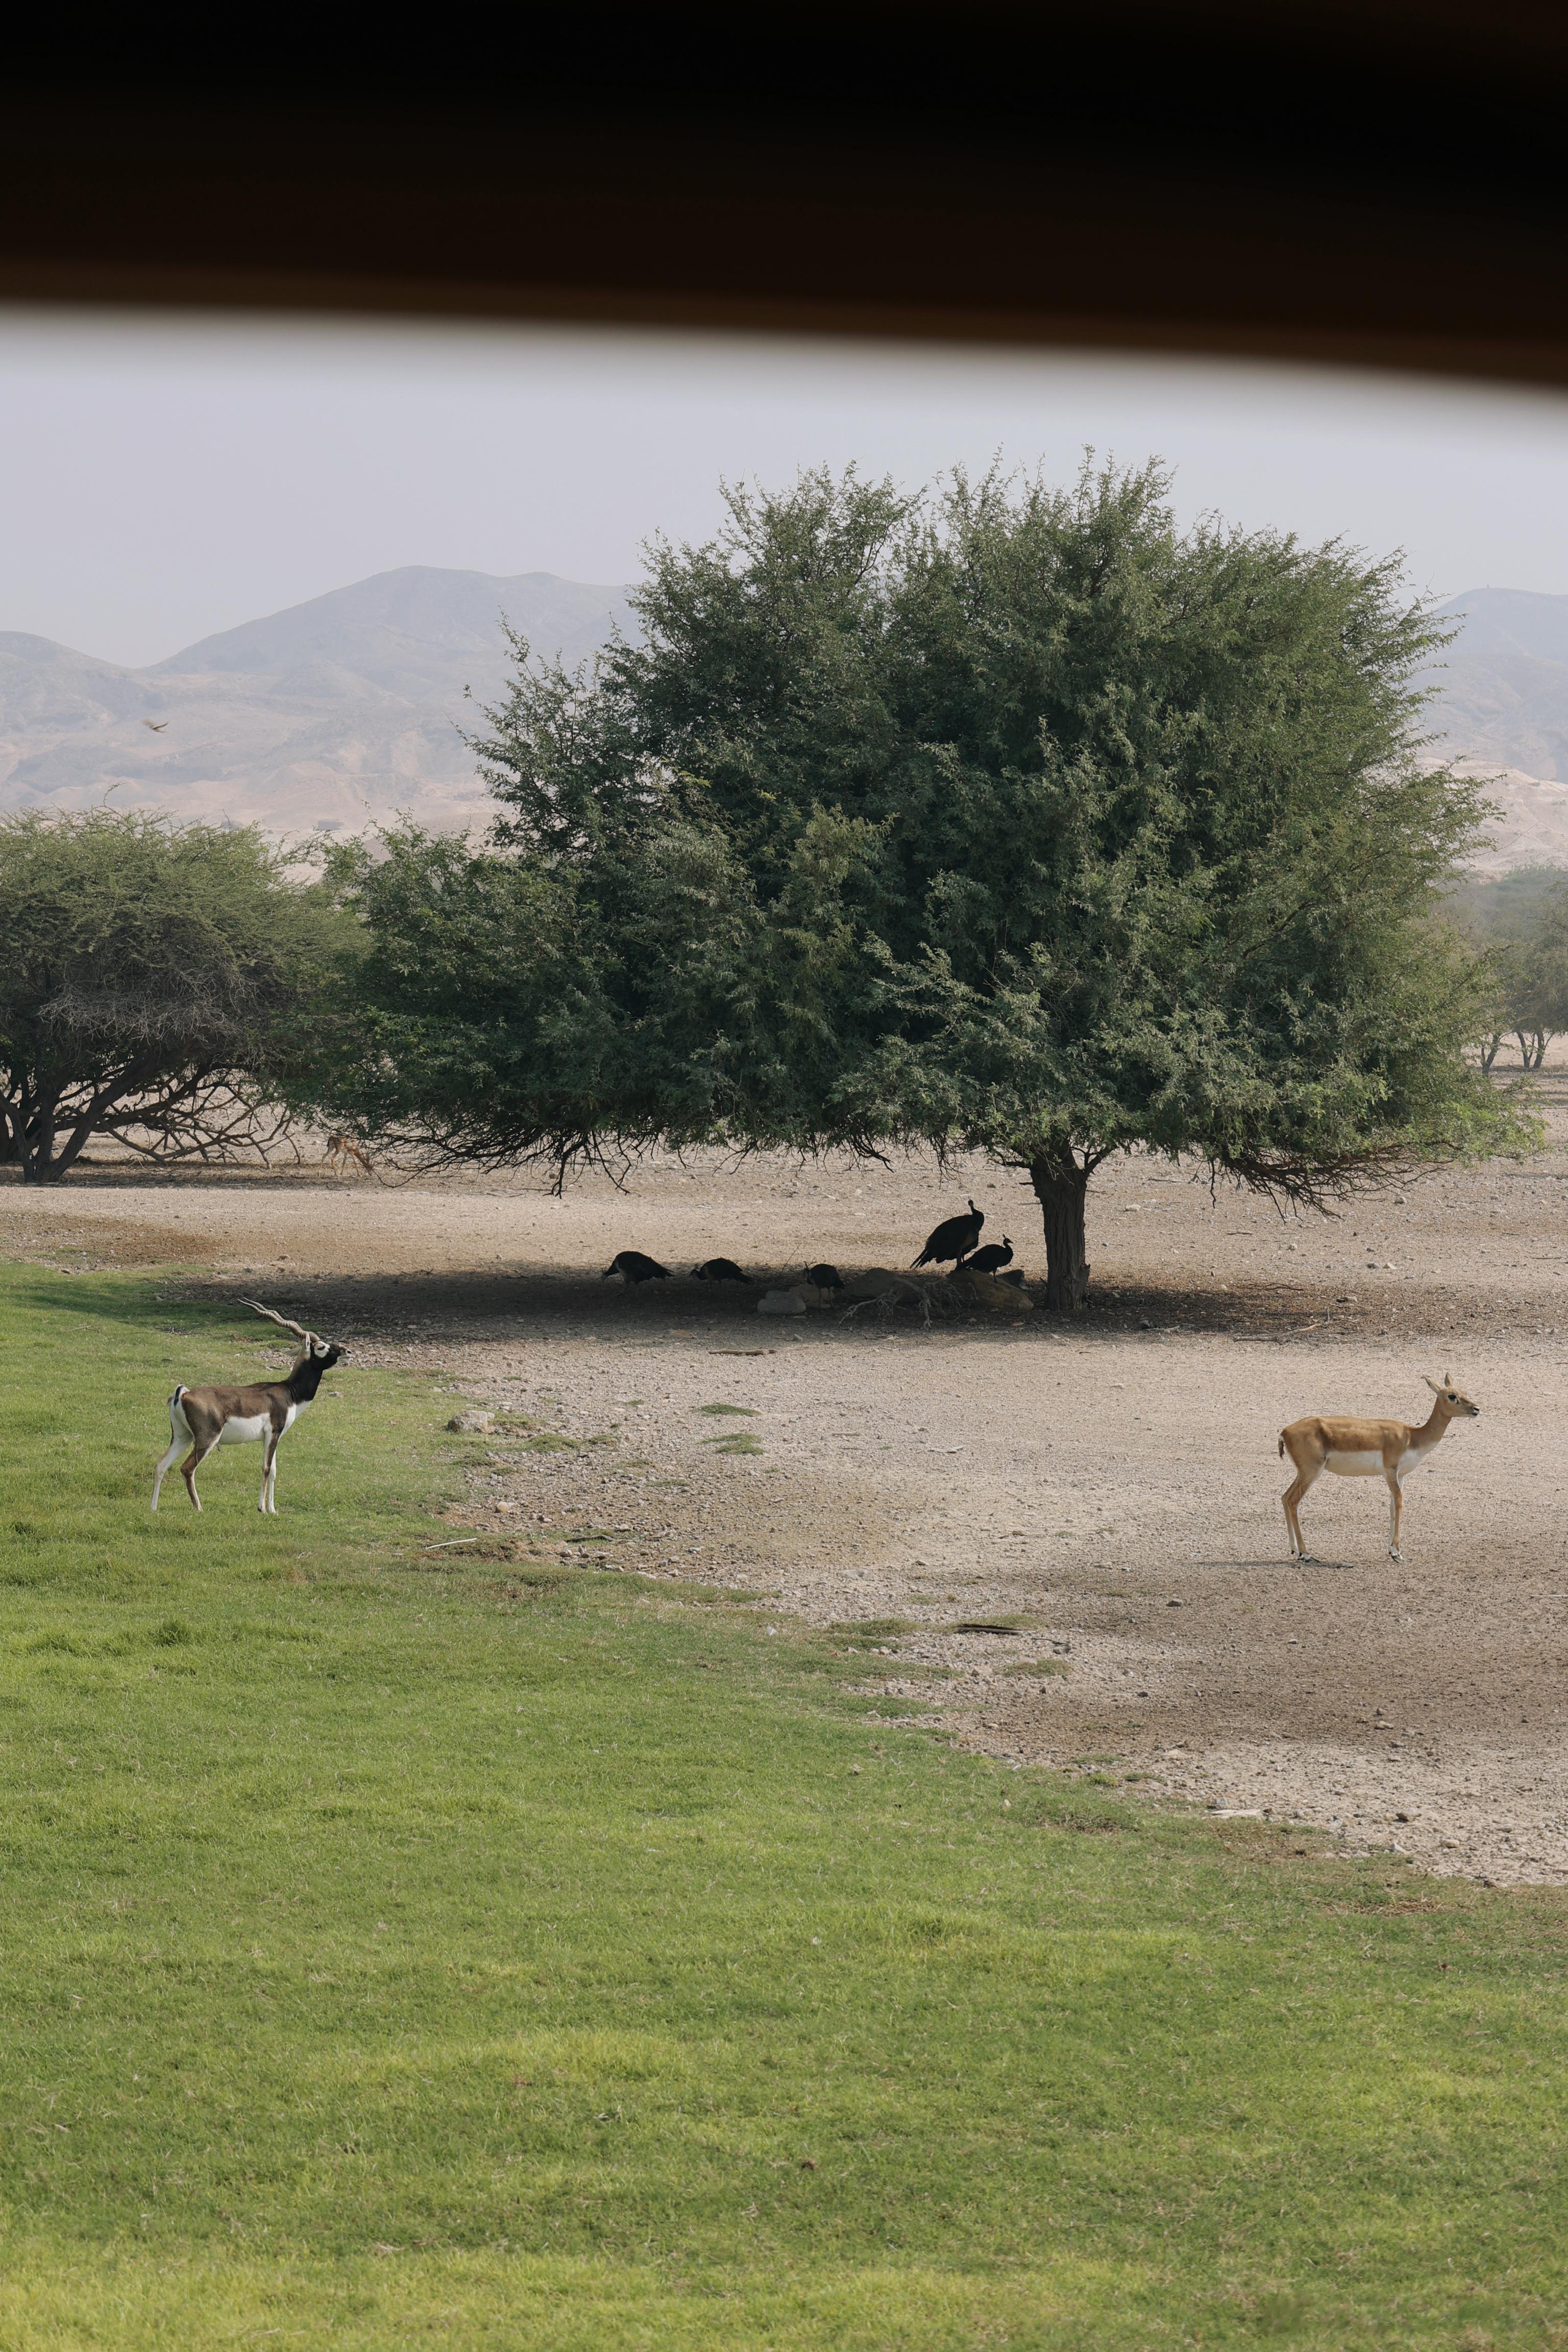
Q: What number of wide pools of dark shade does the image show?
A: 1